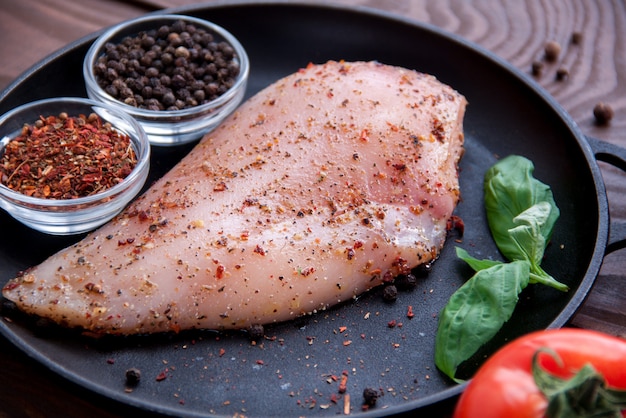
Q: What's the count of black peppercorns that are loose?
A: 11